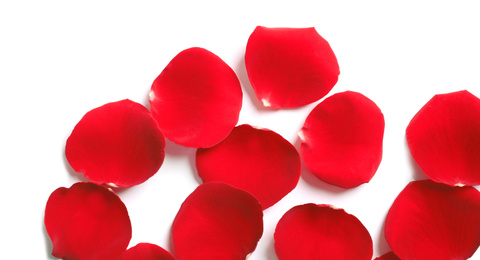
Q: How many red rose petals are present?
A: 12